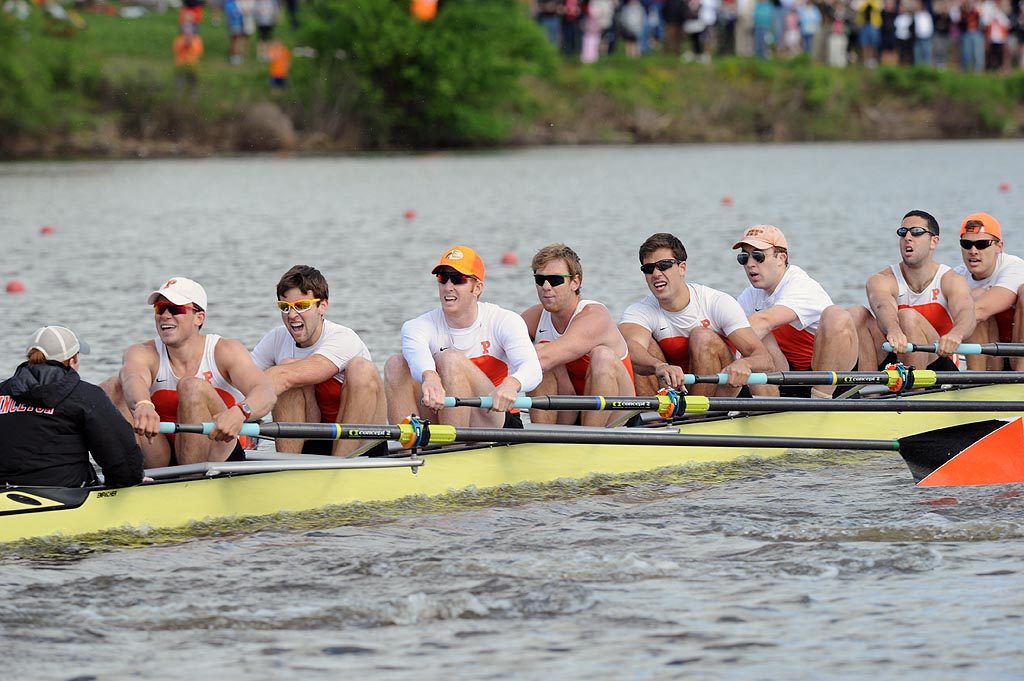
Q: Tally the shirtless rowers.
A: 0